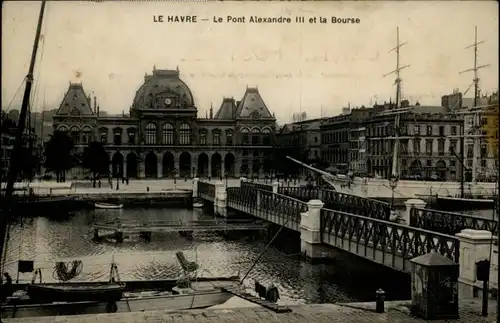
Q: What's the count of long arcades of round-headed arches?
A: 1